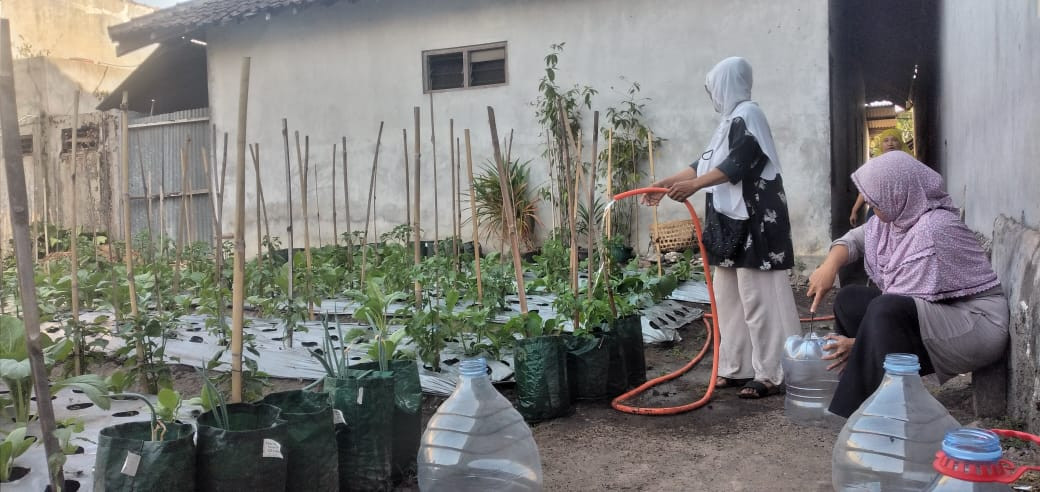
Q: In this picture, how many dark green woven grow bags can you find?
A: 8